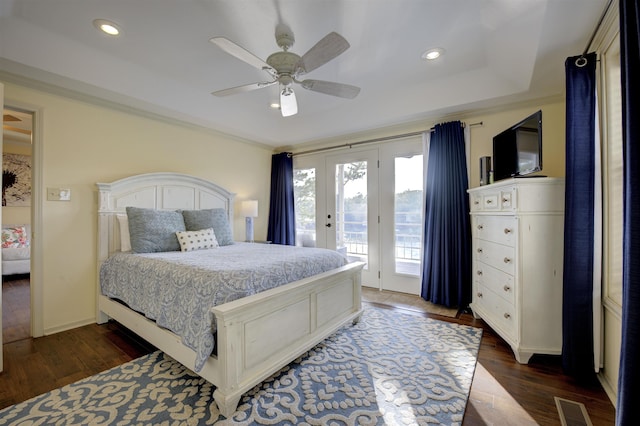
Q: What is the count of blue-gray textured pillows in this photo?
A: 2